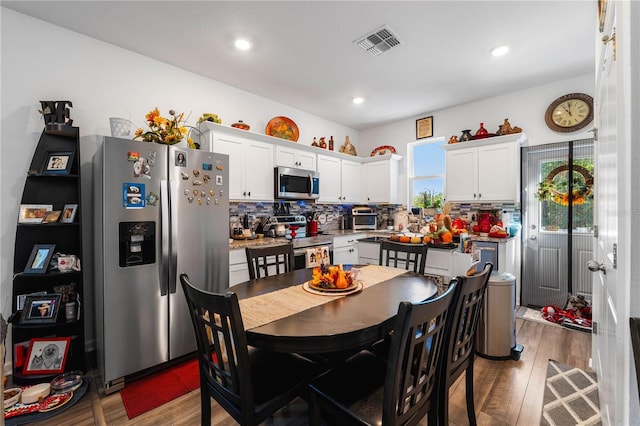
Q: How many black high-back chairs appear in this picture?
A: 5